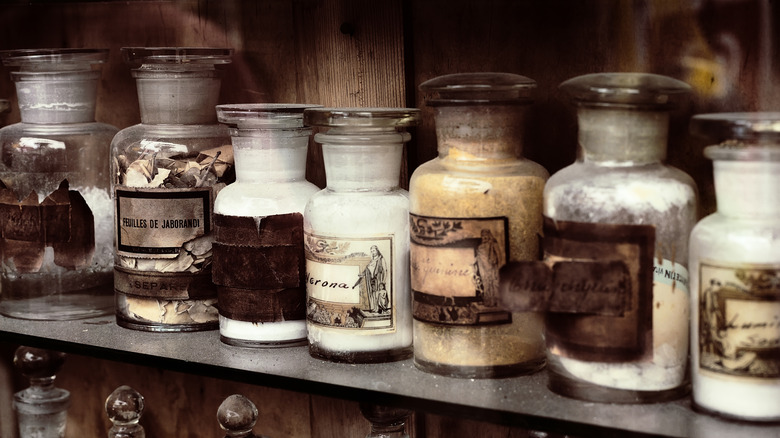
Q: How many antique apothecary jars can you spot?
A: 7